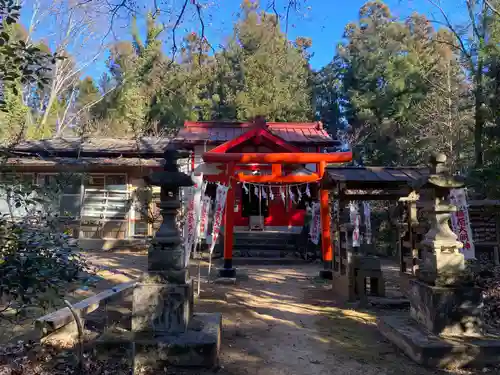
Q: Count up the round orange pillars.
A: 2